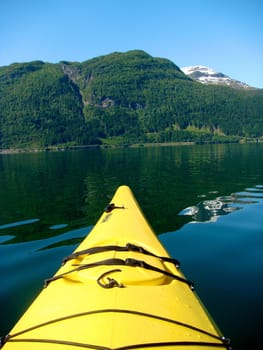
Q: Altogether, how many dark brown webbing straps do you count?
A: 2